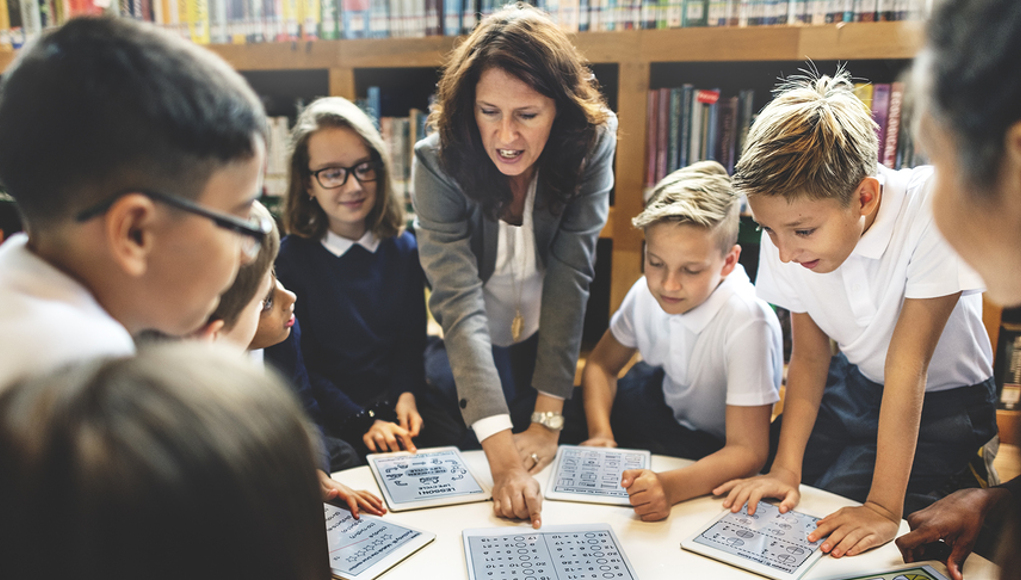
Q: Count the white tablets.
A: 6